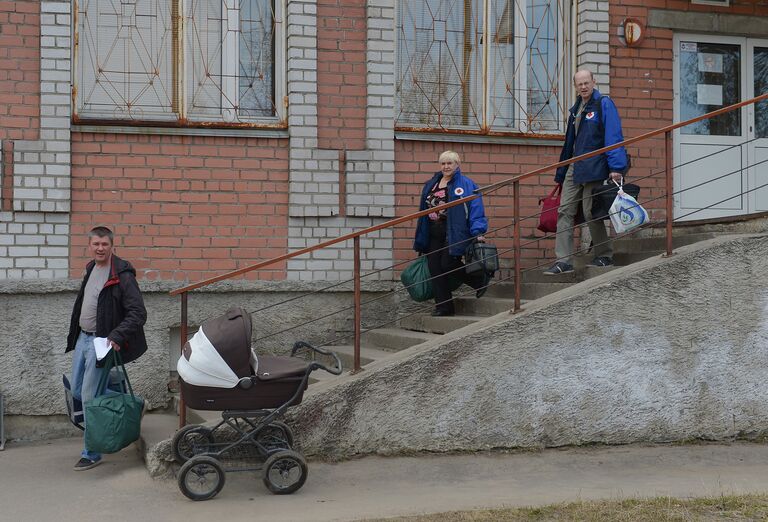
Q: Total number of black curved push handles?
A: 1